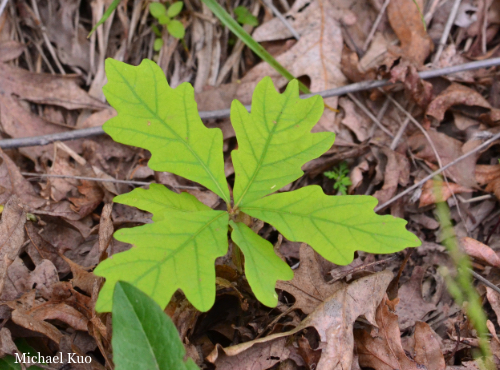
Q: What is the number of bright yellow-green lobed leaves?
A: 6